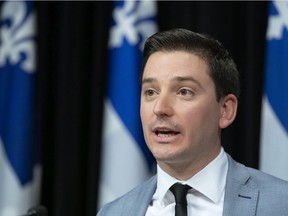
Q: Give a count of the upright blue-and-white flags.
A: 3